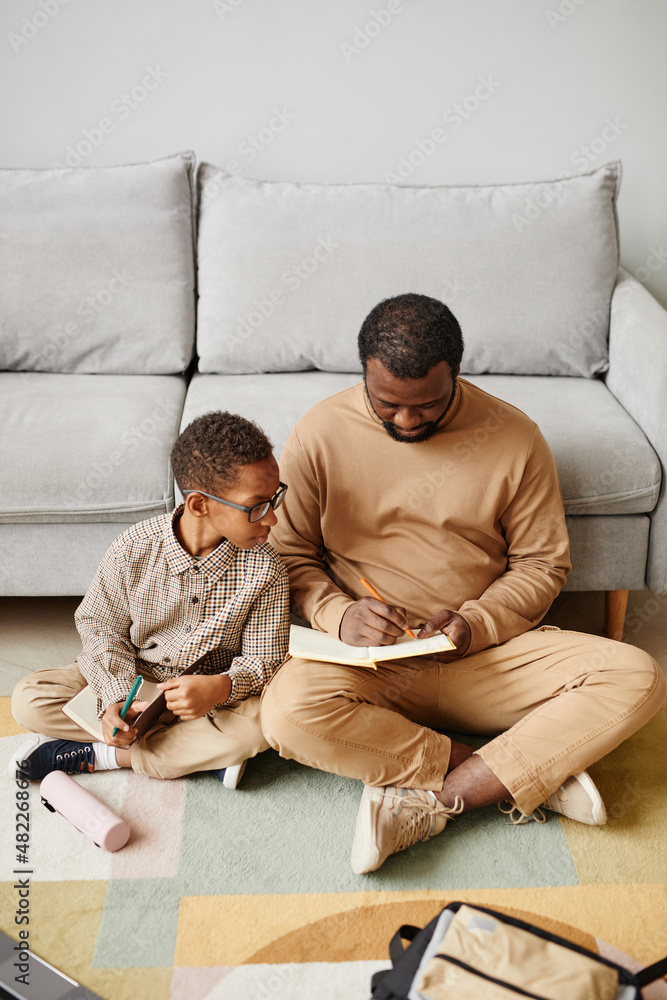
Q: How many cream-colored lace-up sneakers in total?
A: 2